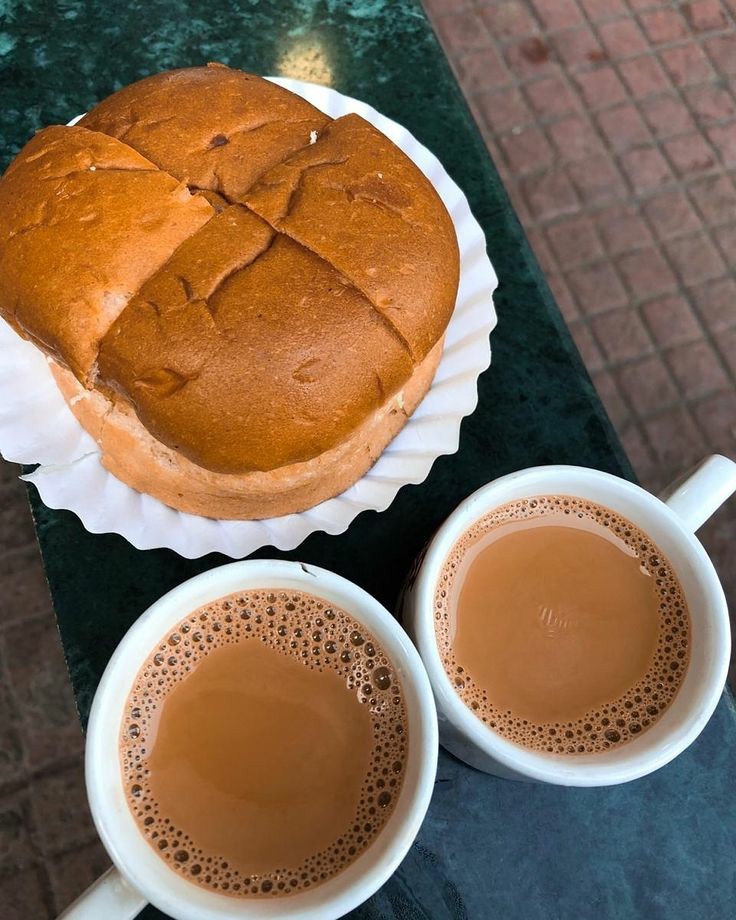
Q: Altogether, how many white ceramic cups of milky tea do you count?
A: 2